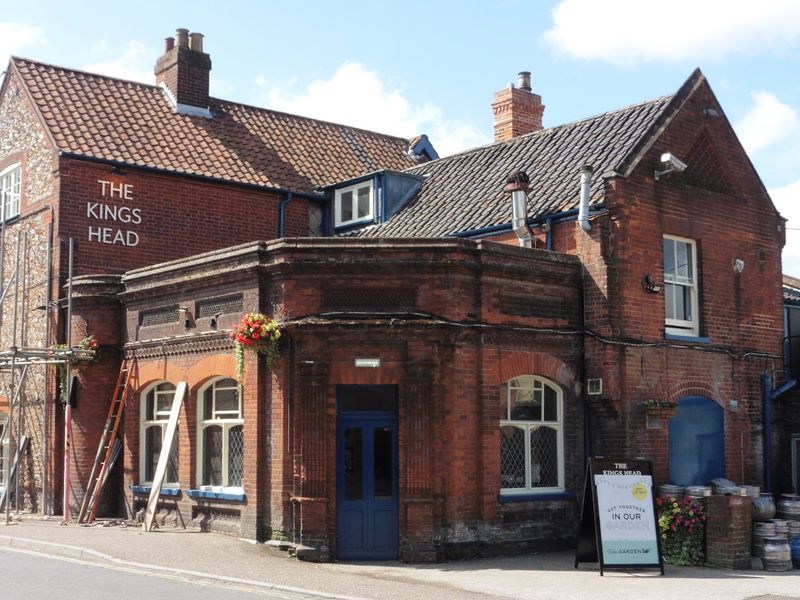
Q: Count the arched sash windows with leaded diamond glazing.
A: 3